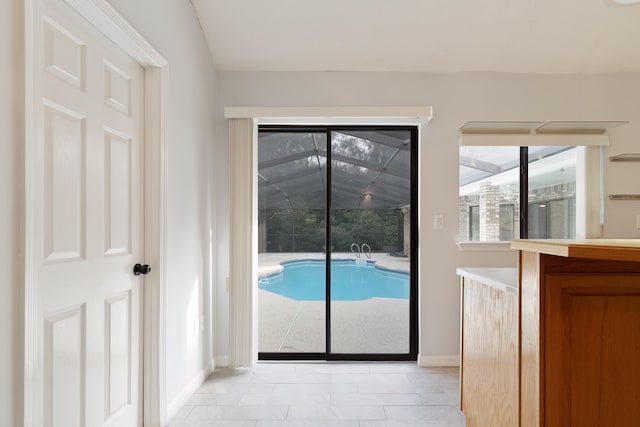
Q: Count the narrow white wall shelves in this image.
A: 2